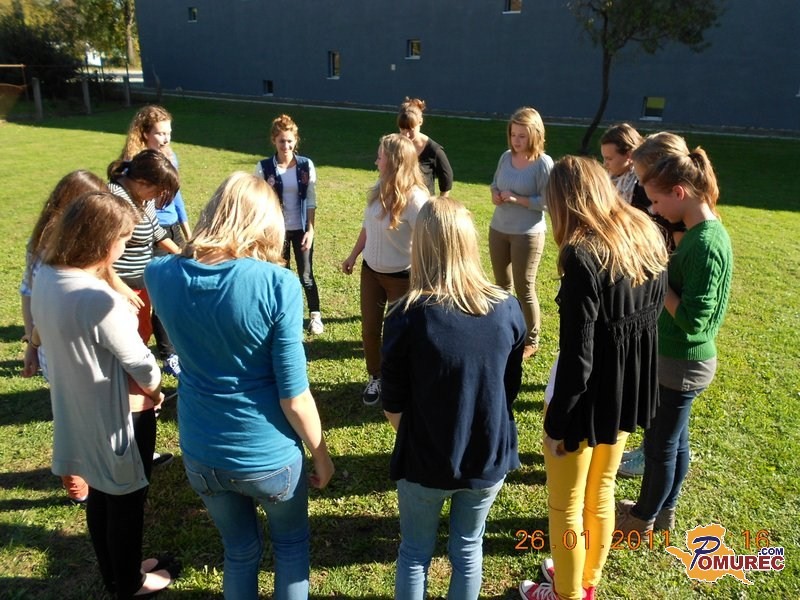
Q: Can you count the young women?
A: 14